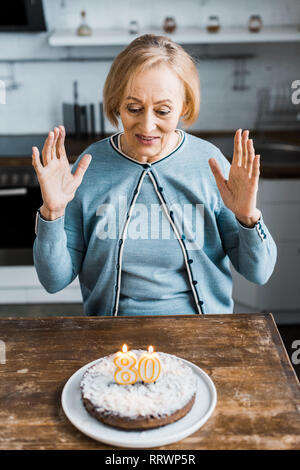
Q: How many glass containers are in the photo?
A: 5